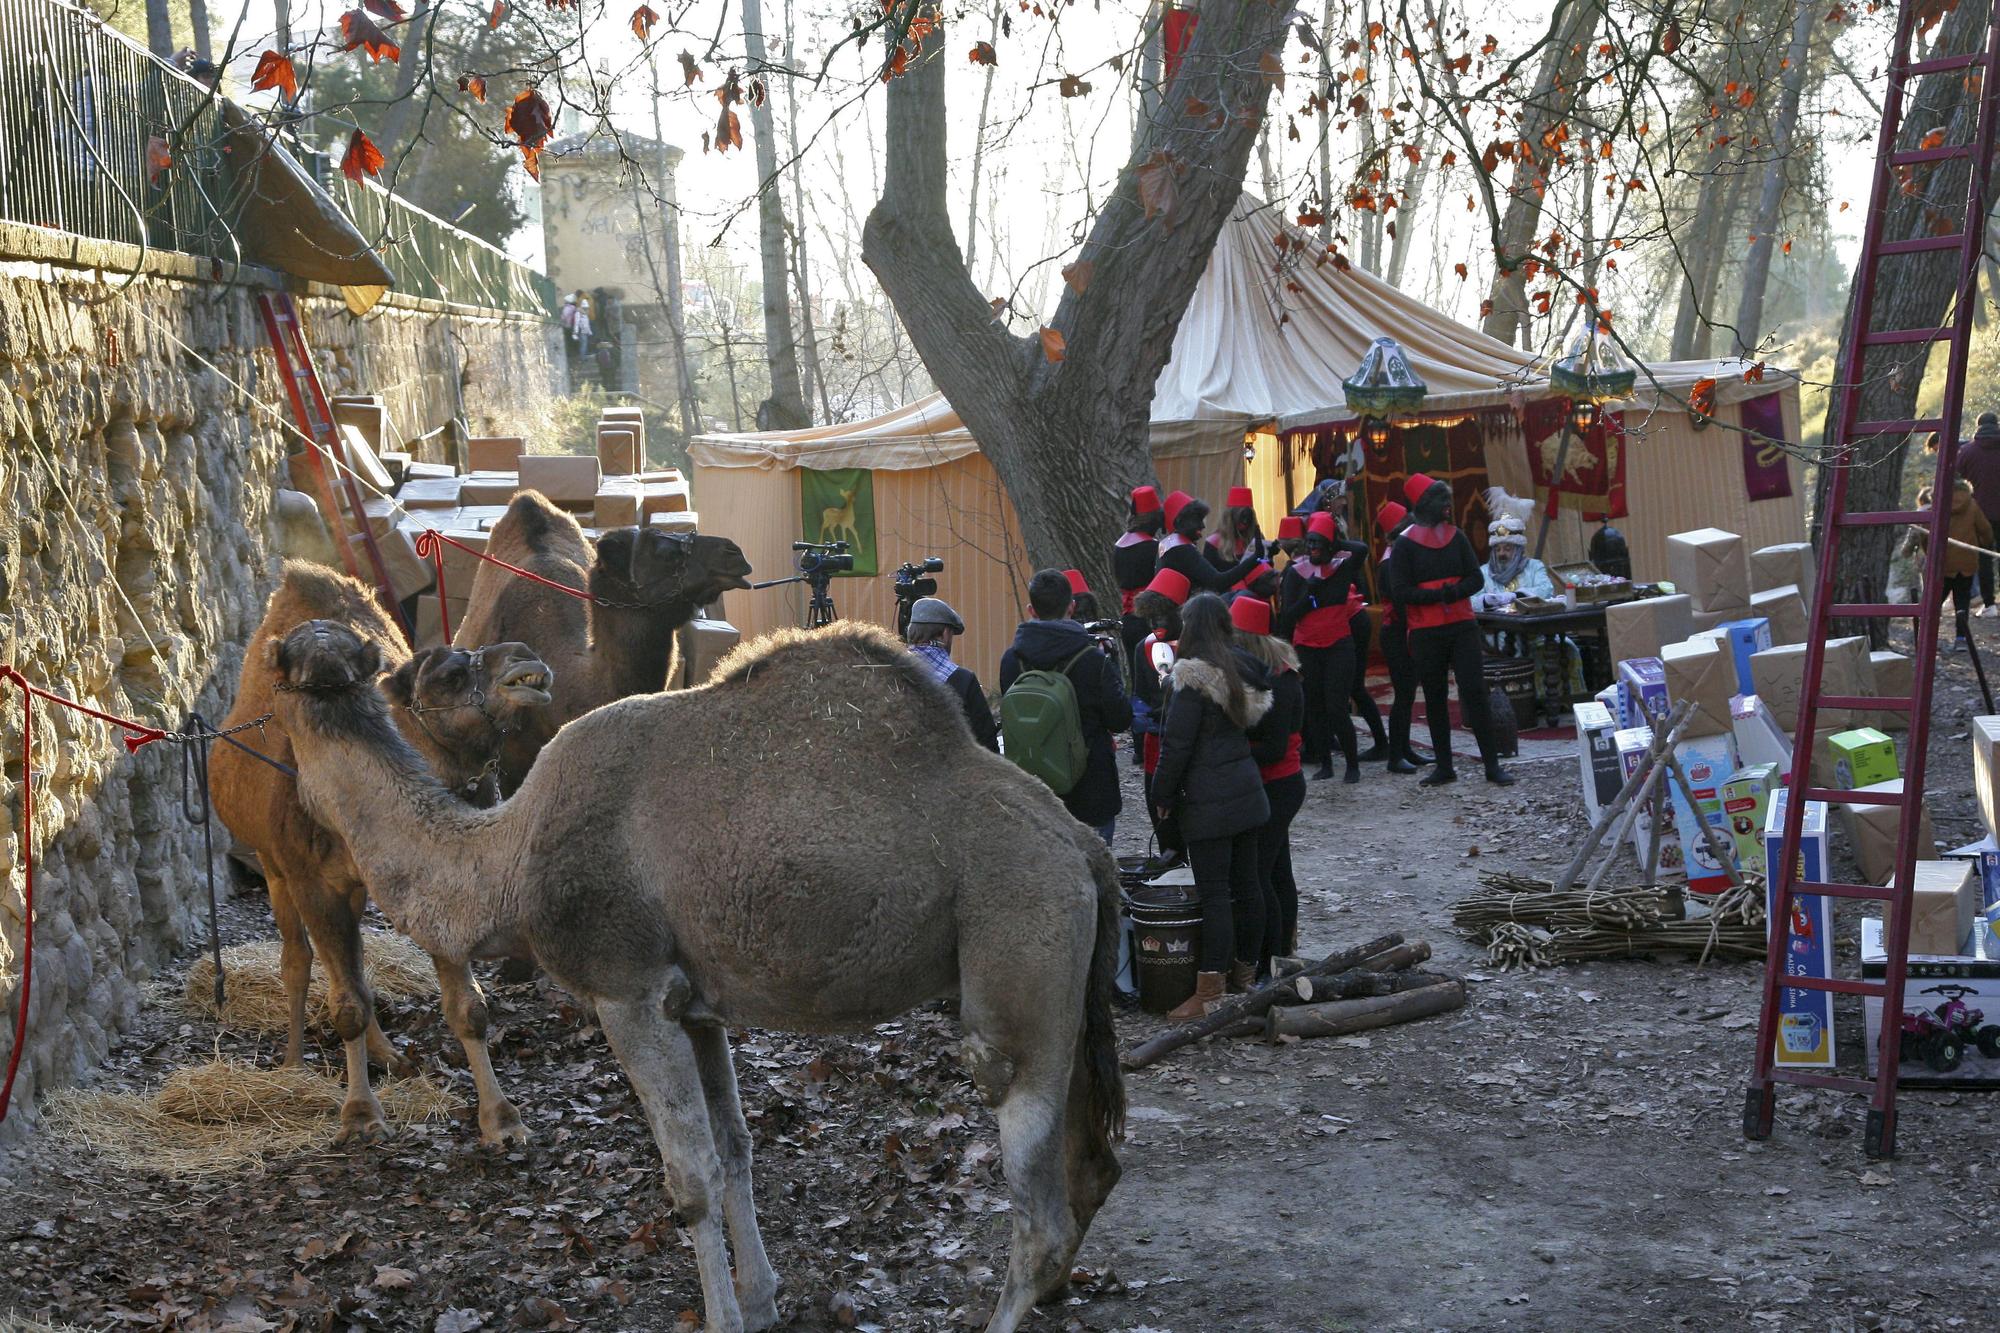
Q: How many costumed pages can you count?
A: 11